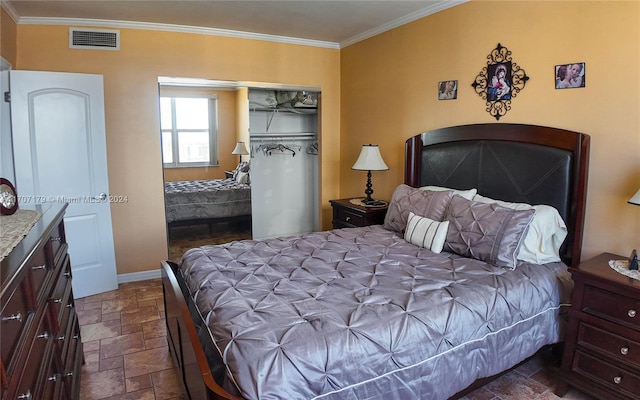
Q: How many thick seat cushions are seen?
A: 0